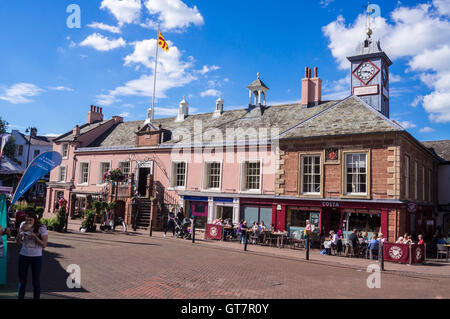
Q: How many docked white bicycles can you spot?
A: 0